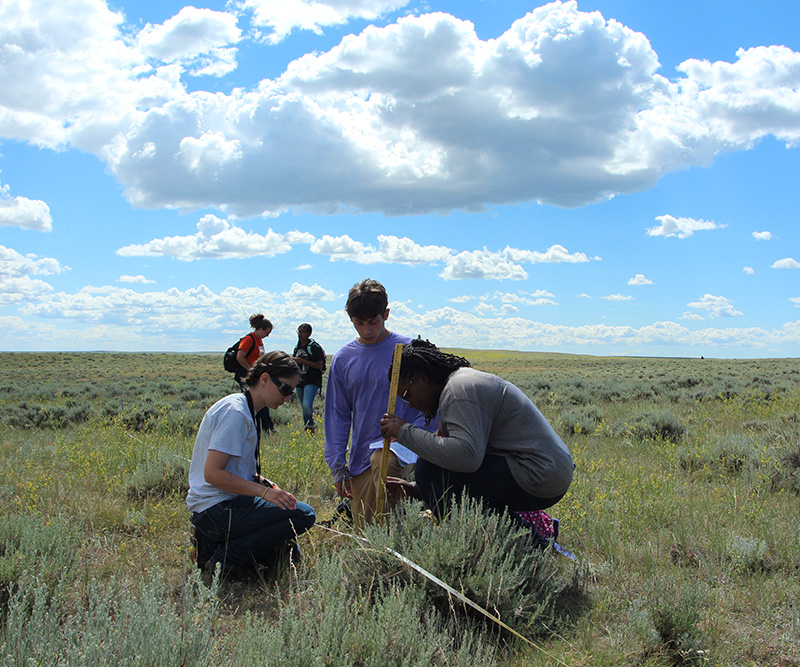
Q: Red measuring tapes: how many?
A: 0